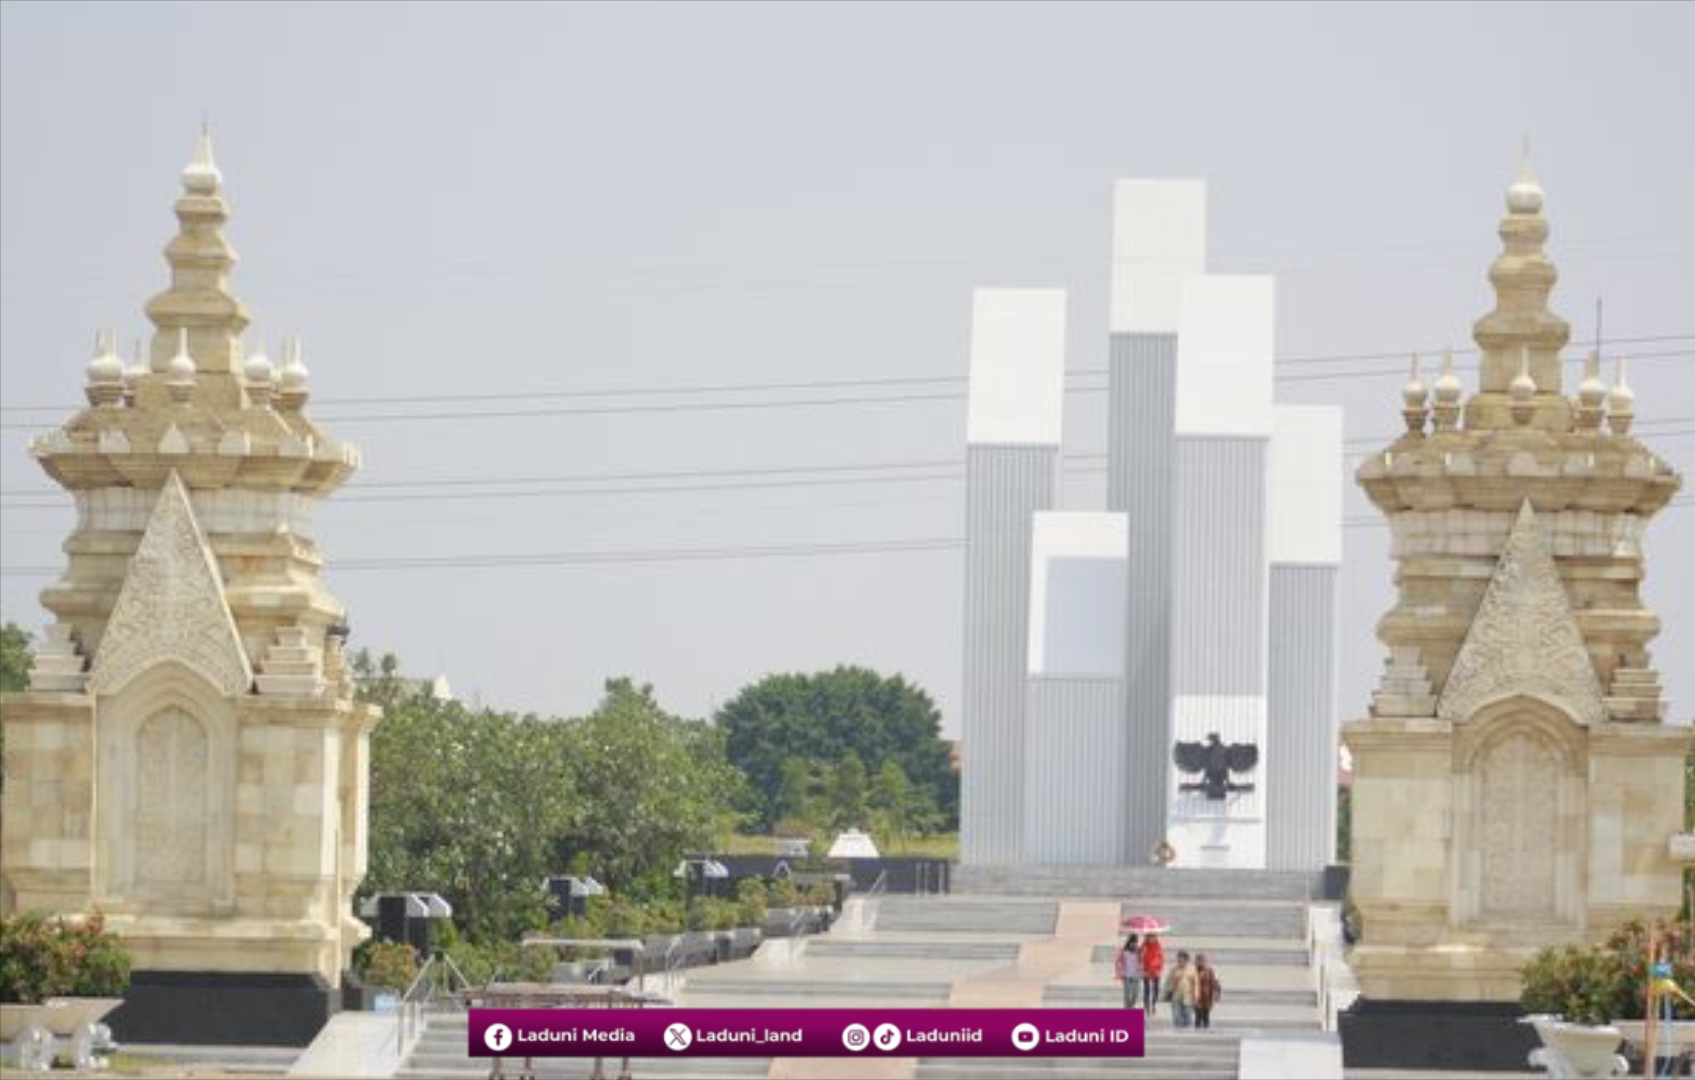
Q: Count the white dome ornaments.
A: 12